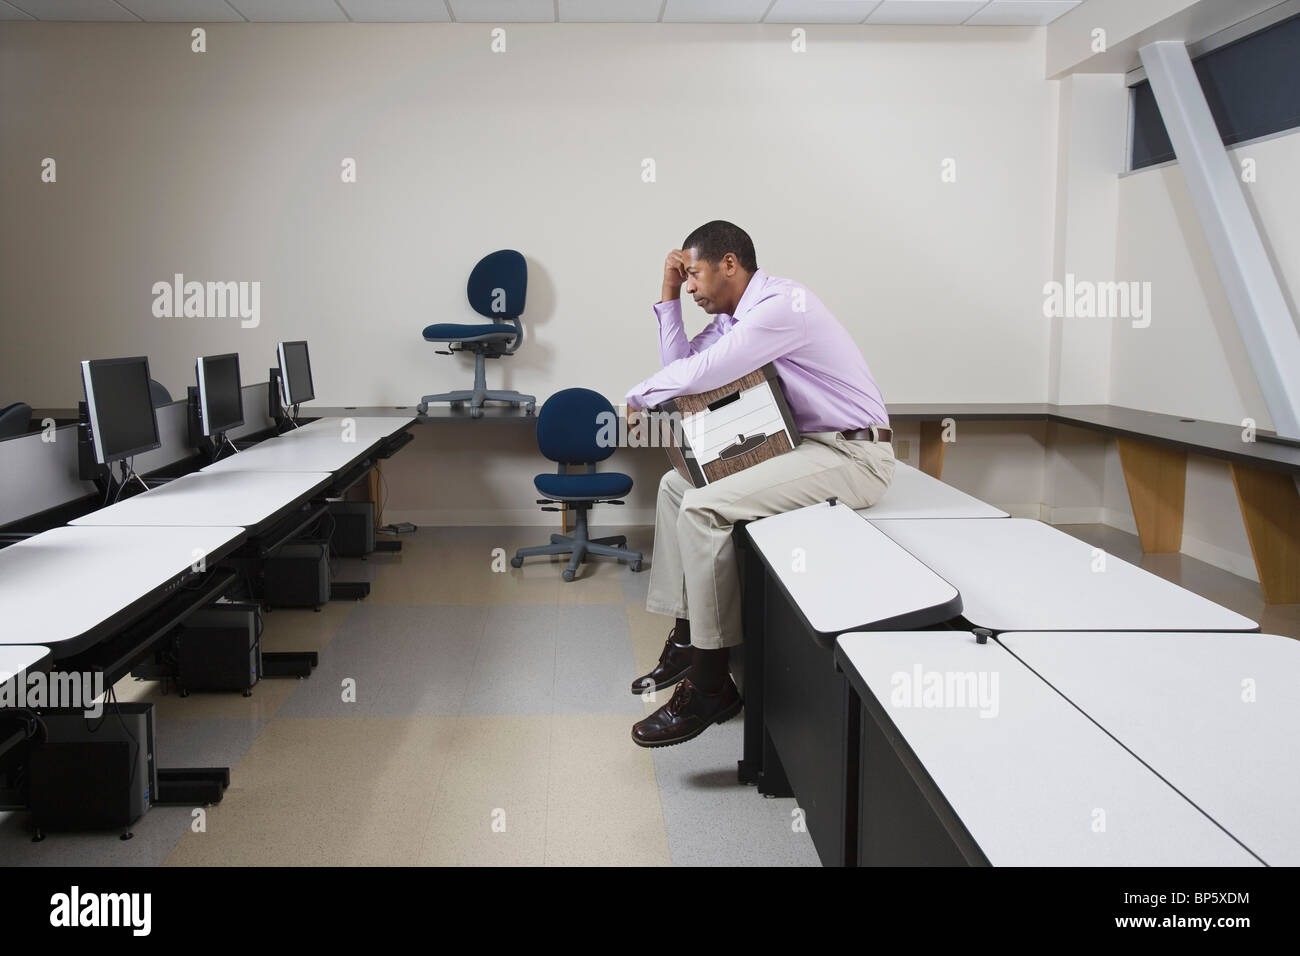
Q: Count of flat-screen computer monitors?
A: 3